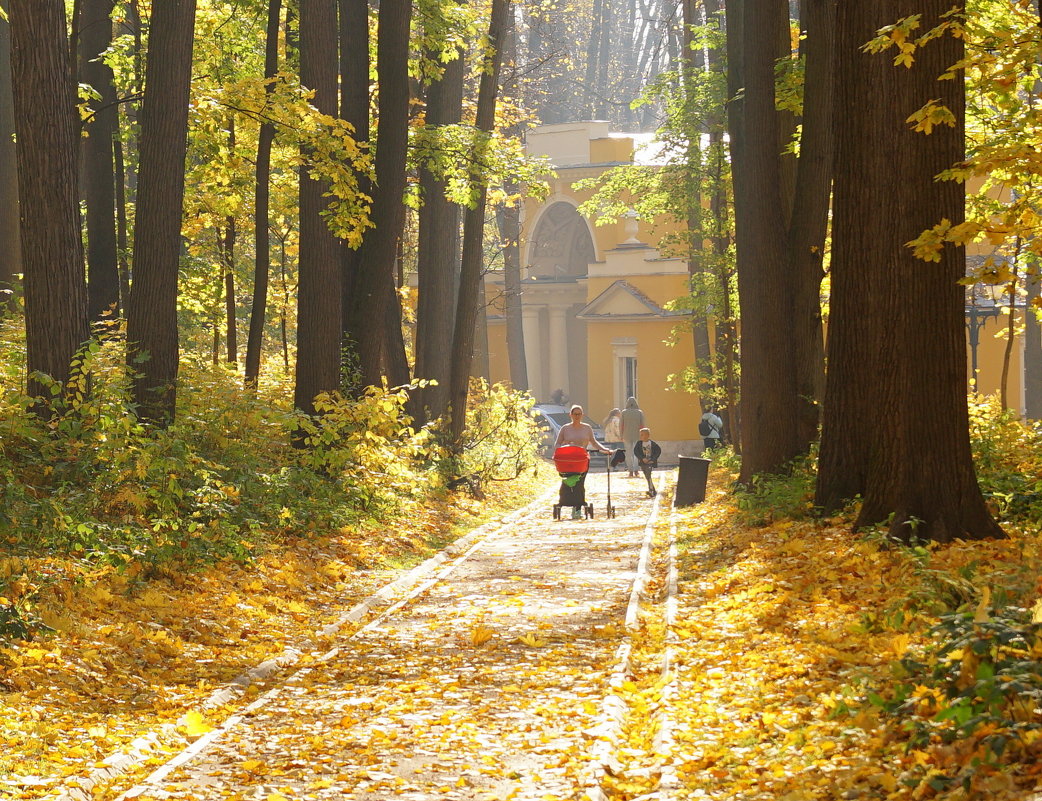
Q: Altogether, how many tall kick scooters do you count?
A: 1